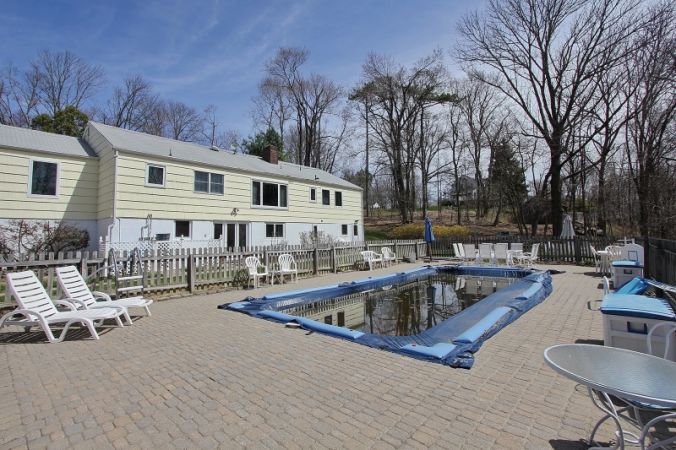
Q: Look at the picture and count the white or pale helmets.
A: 0